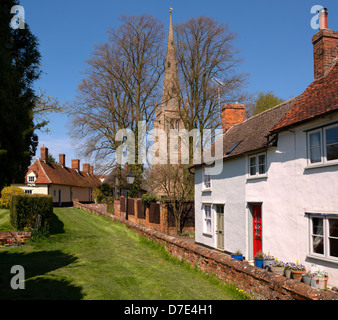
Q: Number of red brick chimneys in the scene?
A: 7